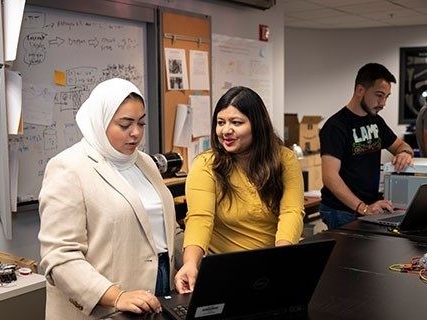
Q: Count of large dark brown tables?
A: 1